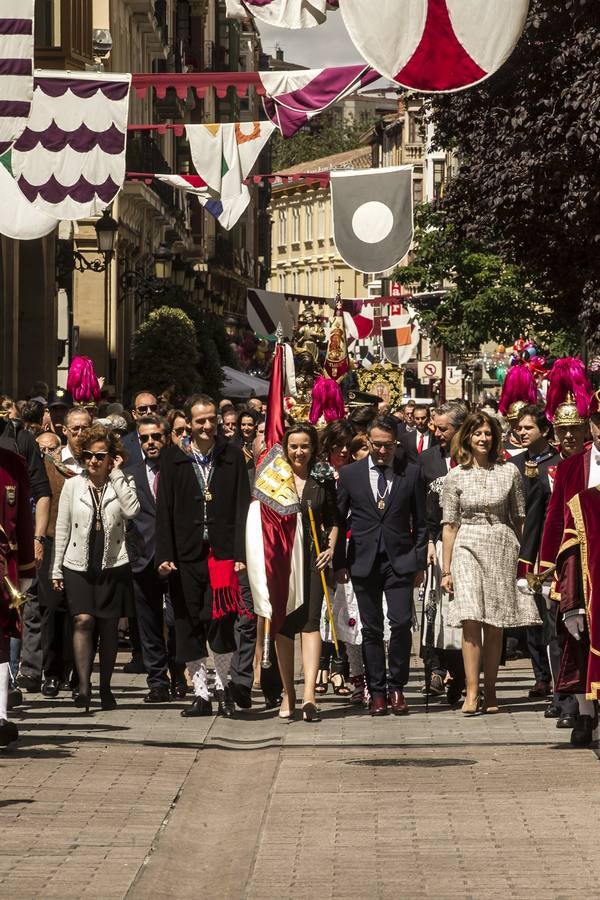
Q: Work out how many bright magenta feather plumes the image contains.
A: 4